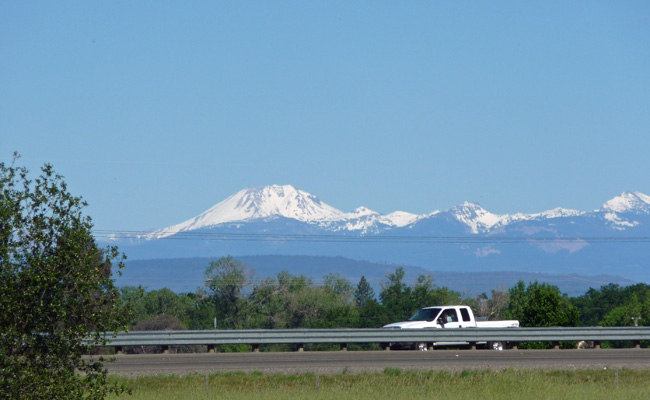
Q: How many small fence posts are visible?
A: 4